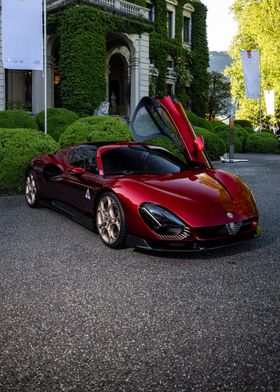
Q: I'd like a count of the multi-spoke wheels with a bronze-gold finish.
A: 2